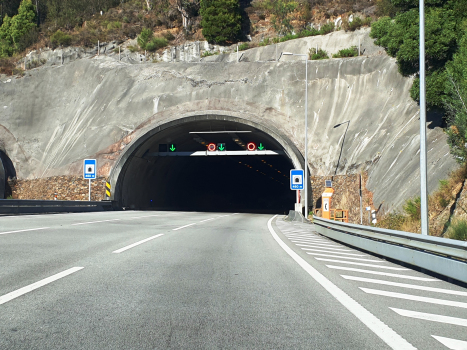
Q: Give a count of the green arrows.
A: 3